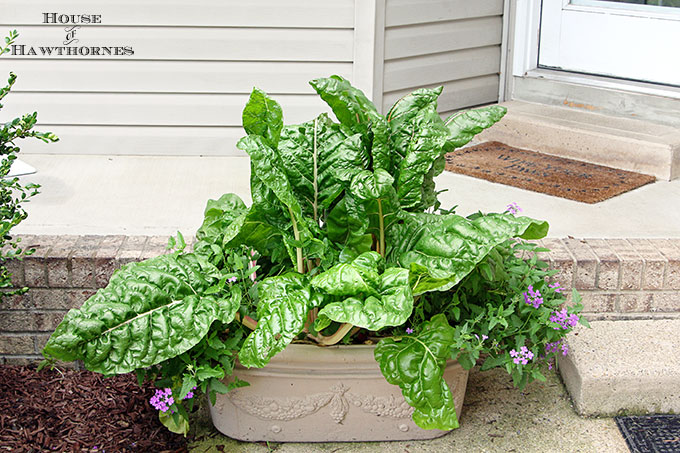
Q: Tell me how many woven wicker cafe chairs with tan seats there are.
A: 0